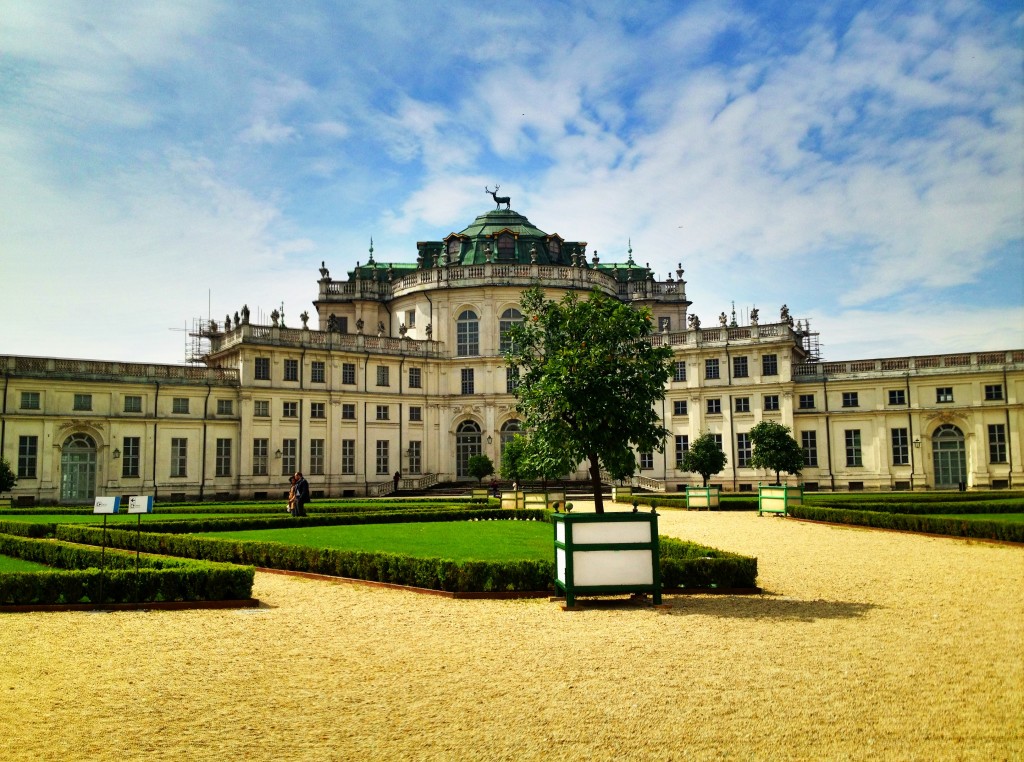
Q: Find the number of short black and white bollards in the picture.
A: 0